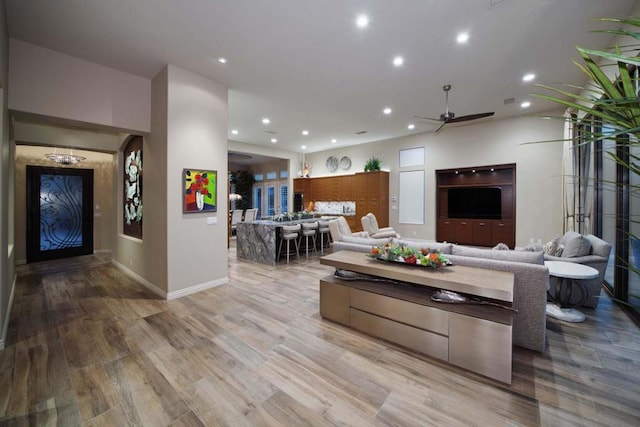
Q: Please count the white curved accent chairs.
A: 2